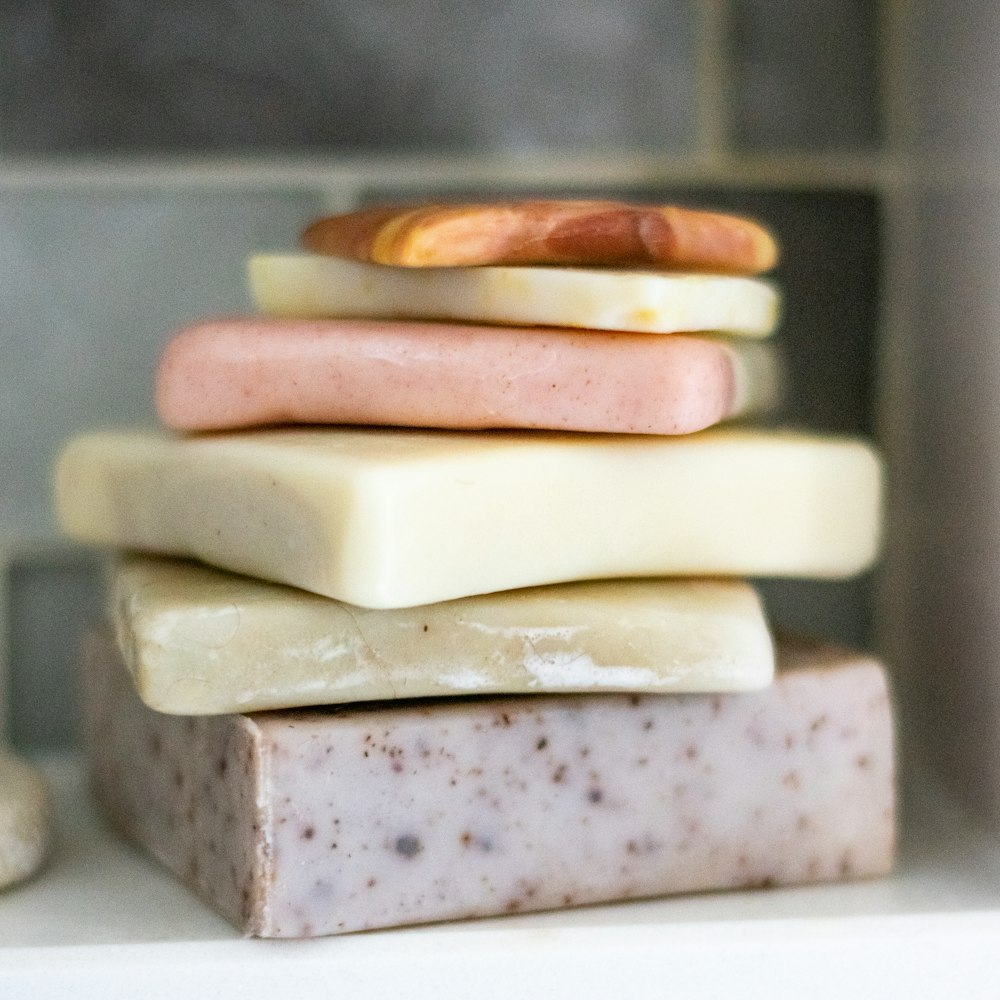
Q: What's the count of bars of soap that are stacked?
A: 6